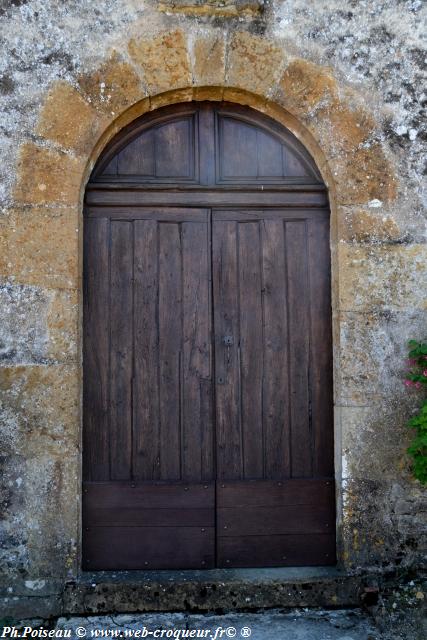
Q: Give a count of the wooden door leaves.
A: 2